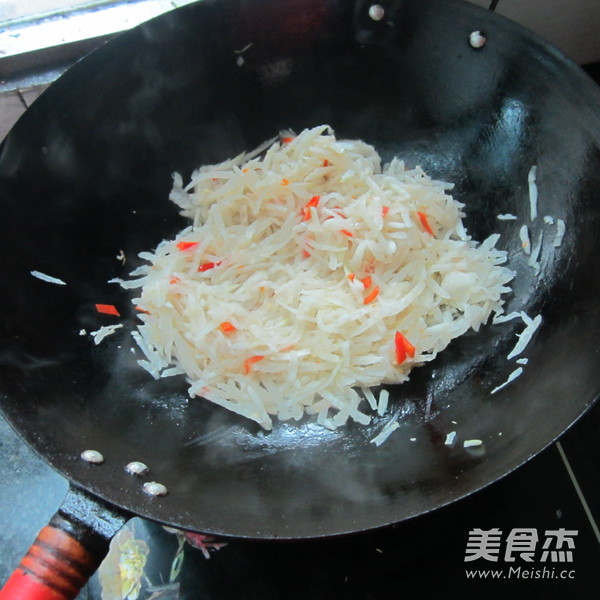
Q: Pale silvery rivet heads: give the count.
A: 5